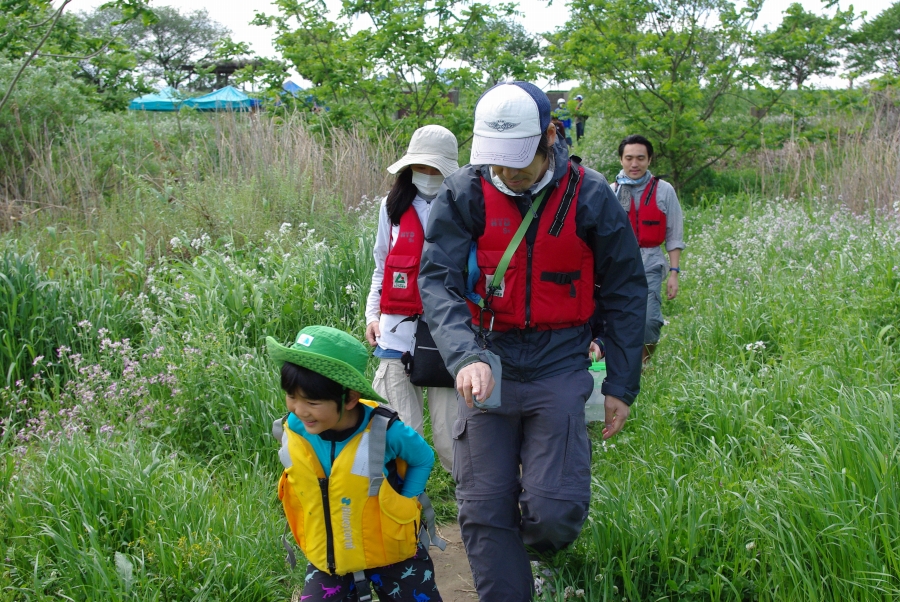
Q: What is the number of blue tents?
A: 3